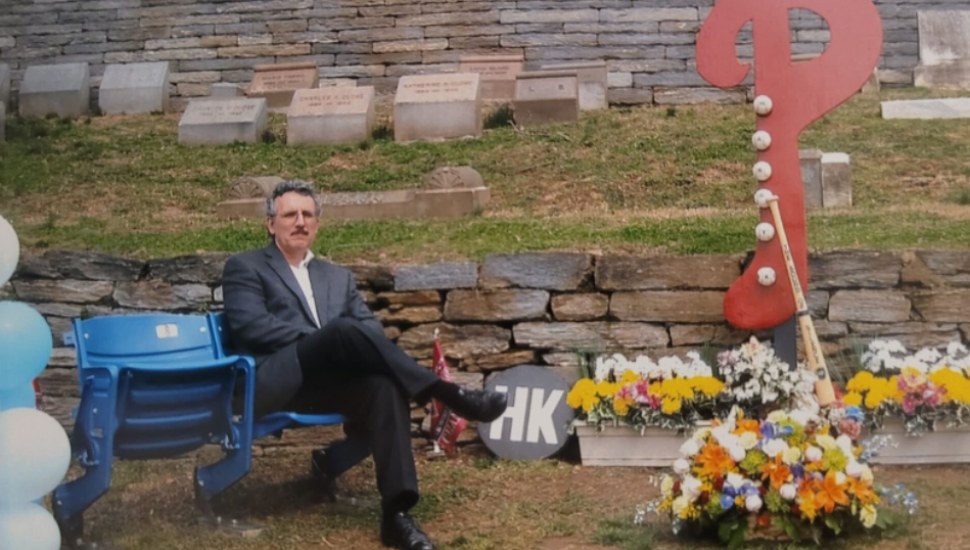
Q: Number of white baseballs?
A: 6